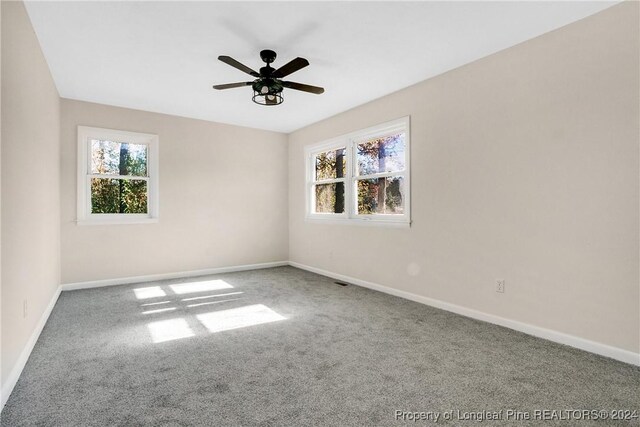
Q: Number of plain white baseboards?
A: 3